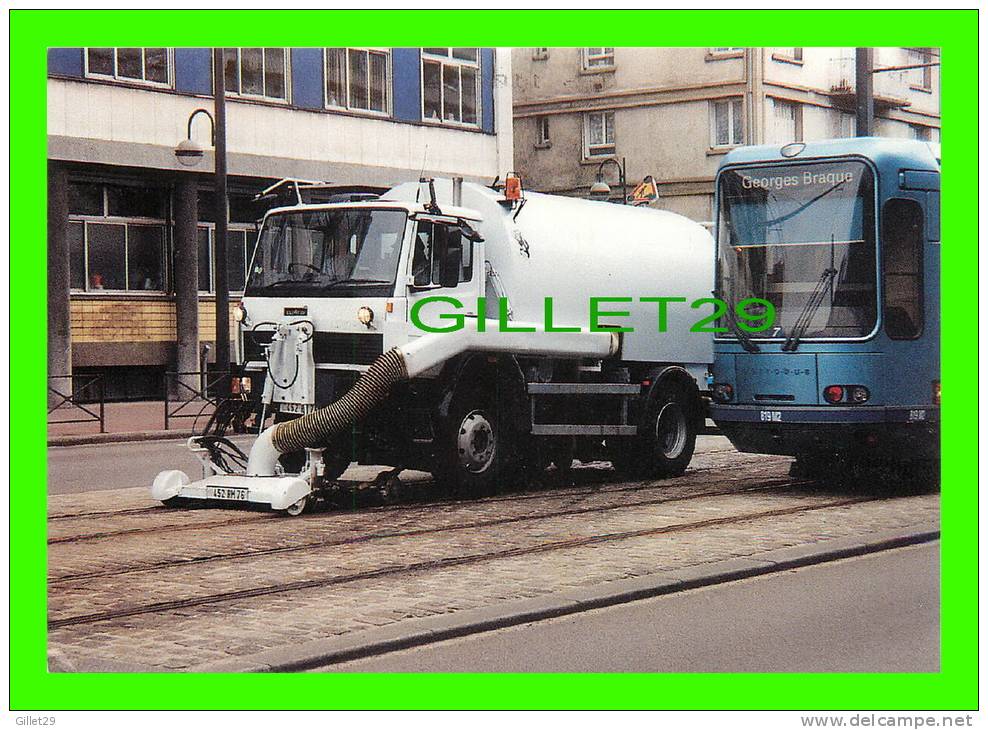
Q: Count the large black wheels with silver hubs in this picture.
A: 2